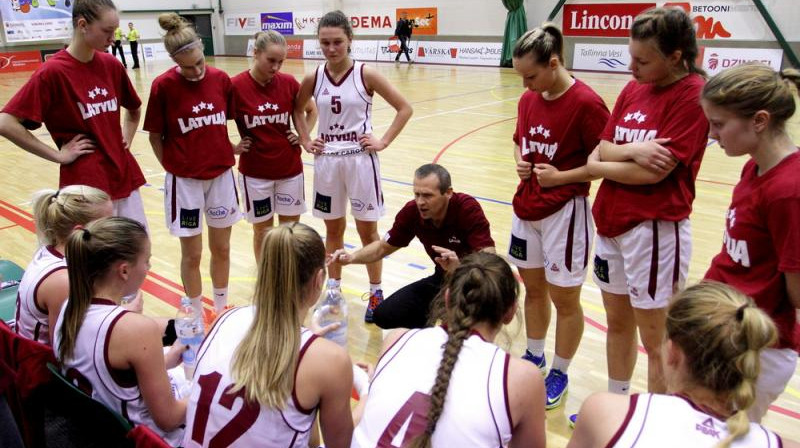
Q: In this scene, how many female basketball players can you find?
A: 12